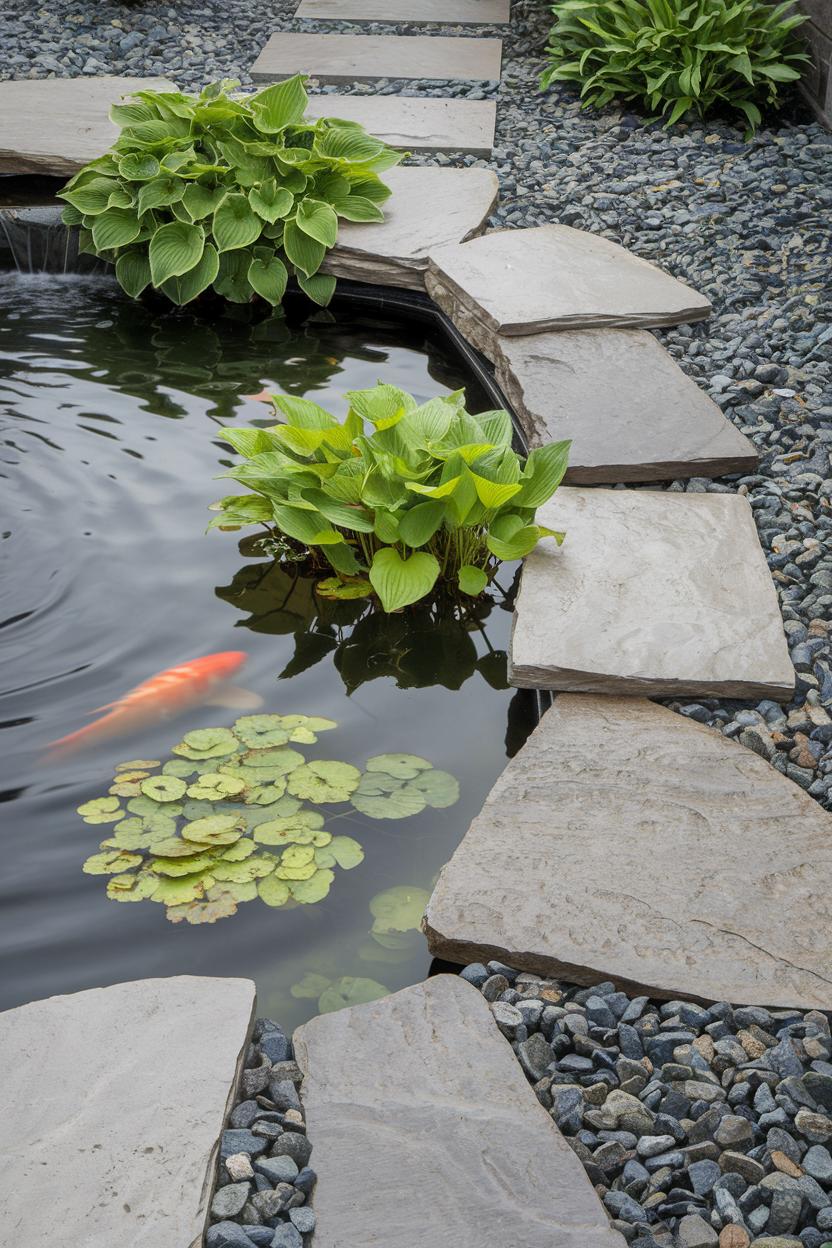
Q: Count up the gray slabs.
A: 11